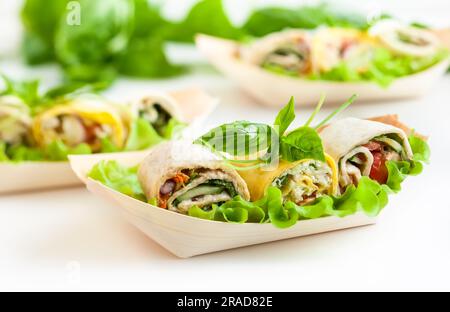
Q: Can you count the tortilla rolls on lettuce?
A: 9